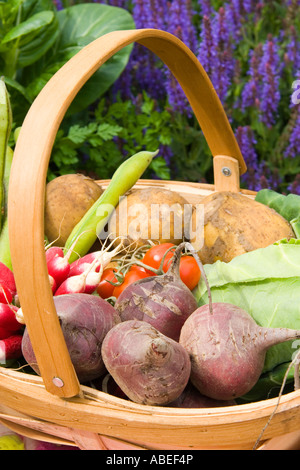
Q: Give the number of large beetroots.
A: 4